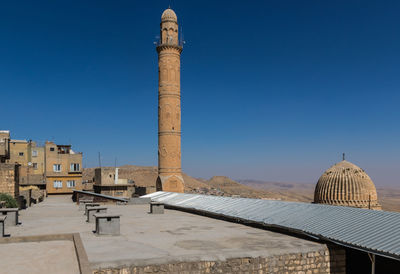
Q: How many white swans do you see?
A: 0